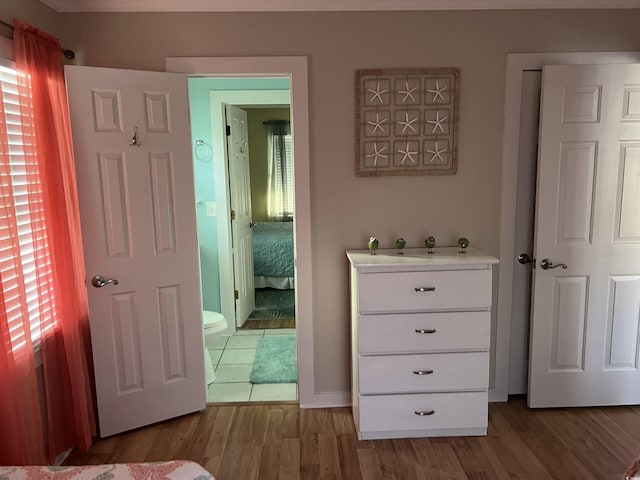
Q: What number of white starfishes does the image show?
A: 9